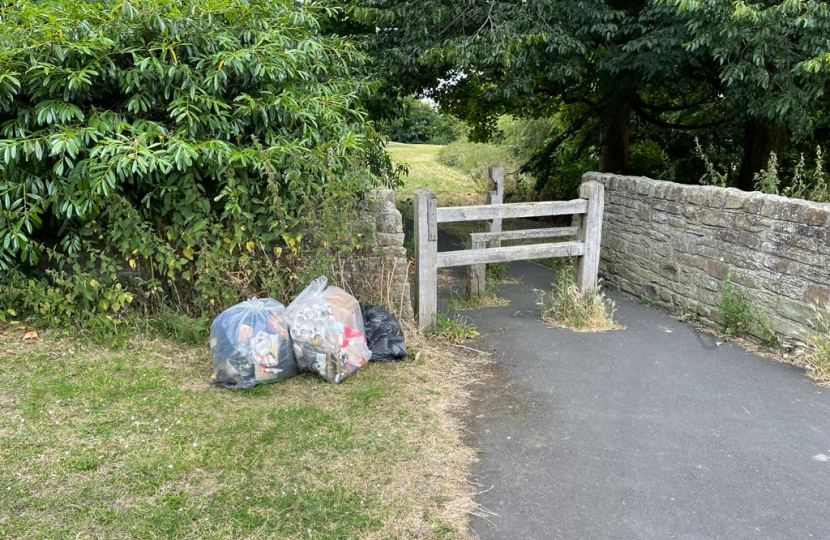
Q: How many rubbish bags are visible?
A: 3